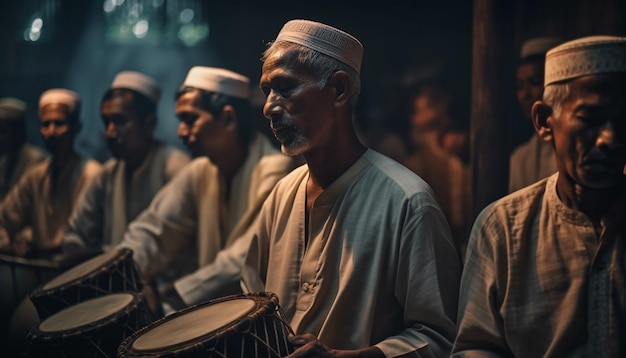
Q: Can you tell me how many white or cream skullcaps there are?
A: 7